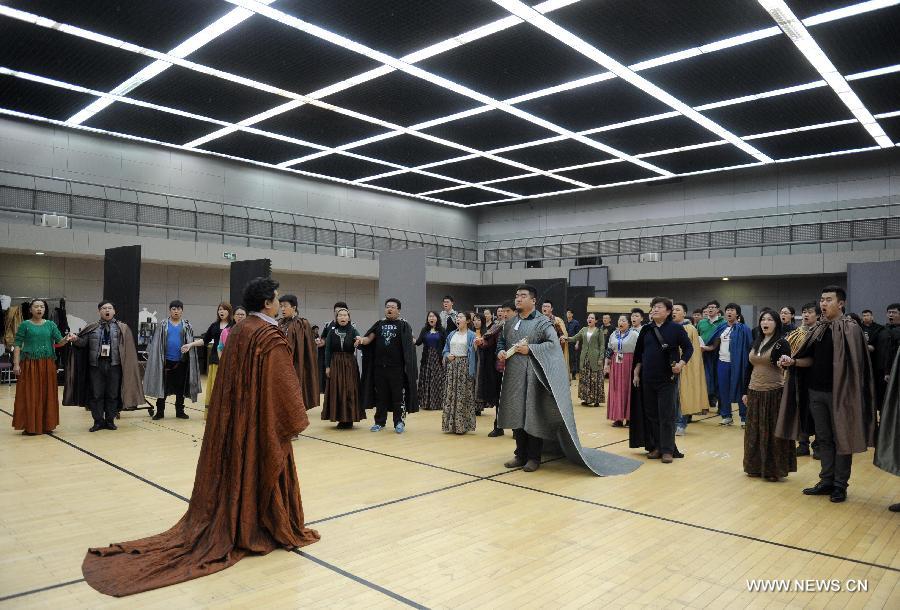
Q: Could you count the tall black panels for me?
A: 2